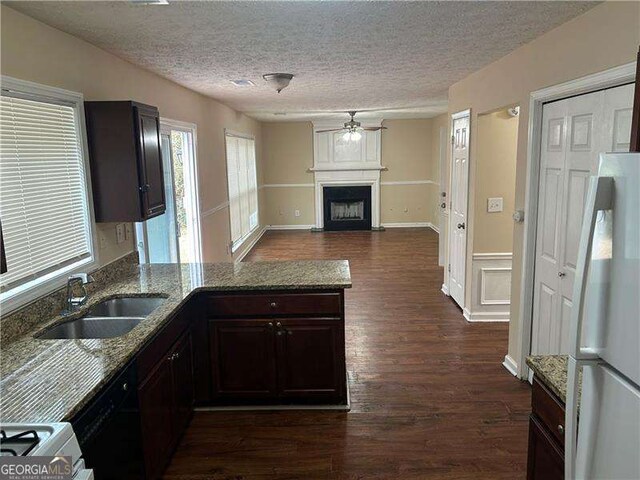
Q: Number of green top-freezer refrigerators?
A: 0